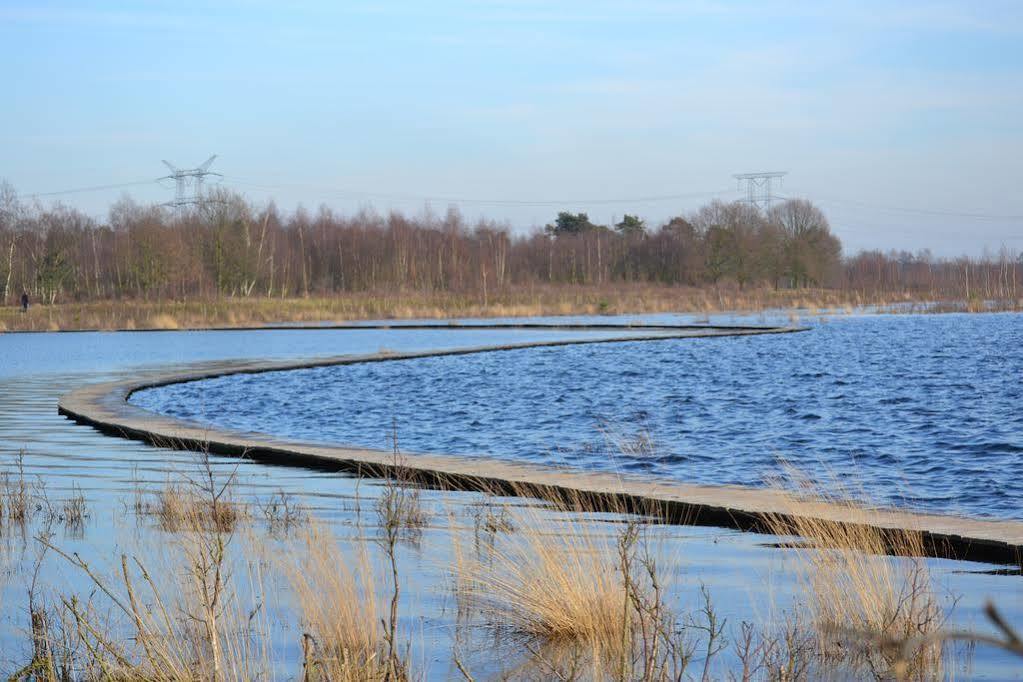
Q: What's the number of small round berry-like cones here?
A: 0